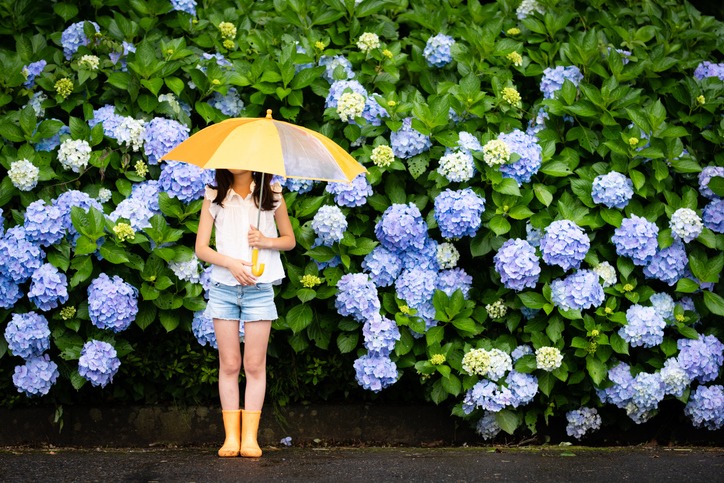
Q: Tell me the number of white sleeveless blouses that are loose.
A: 1